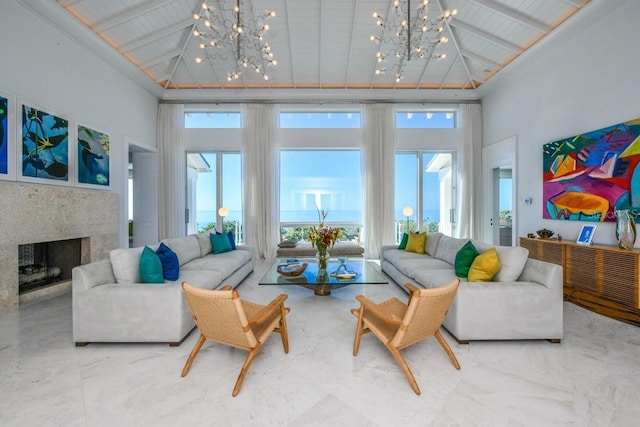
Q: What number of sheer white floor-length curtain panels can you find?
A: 4